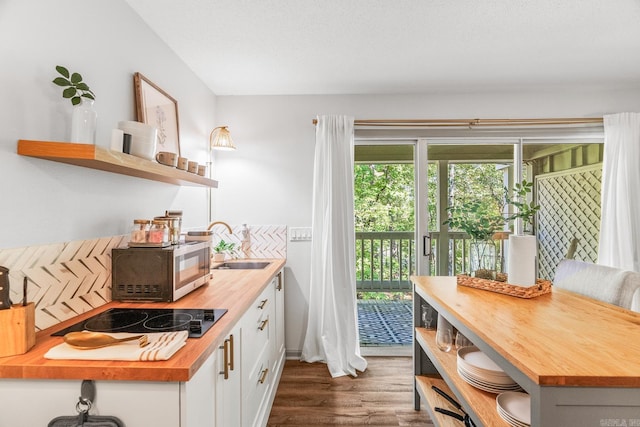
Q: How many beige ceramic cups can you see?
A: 4